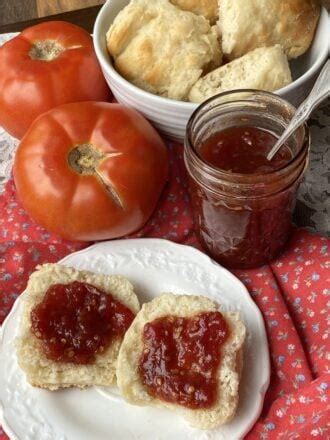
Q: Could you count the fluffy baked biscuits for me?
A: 6